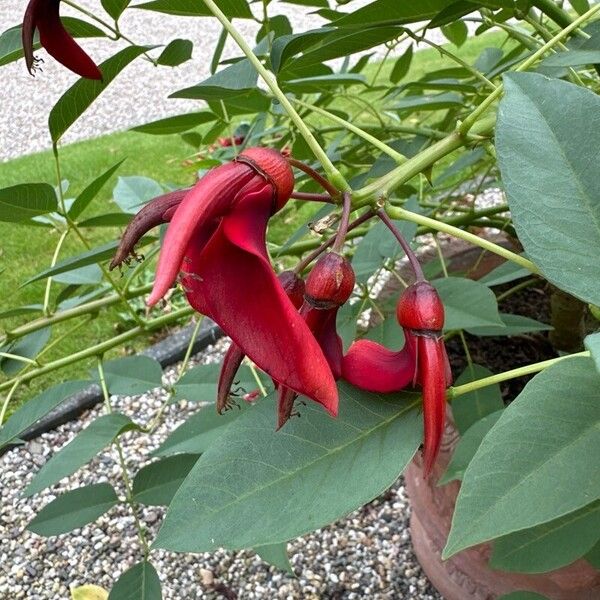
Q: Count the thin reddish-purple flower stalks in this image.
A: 5